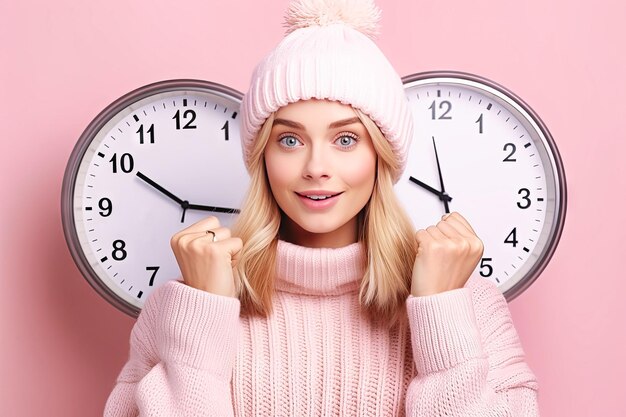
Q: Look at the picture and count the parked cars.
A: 0